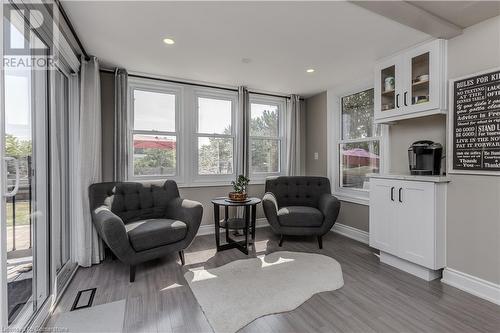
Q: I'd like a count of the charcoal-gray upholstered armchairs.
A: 2